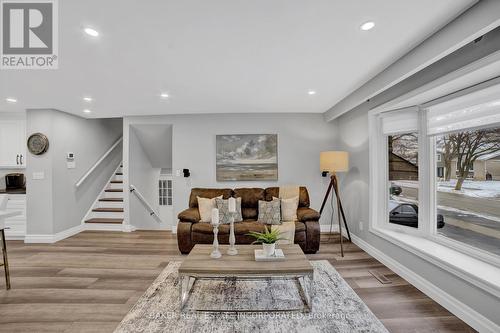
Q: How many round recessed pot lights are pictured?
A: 7